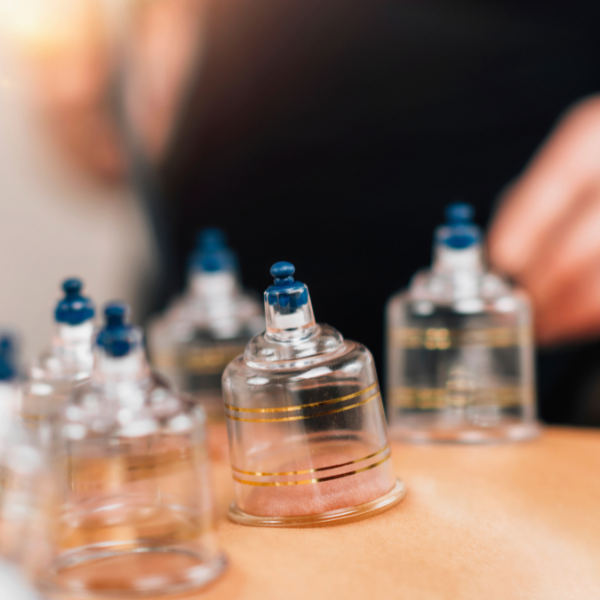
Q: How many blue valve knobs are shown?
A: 6